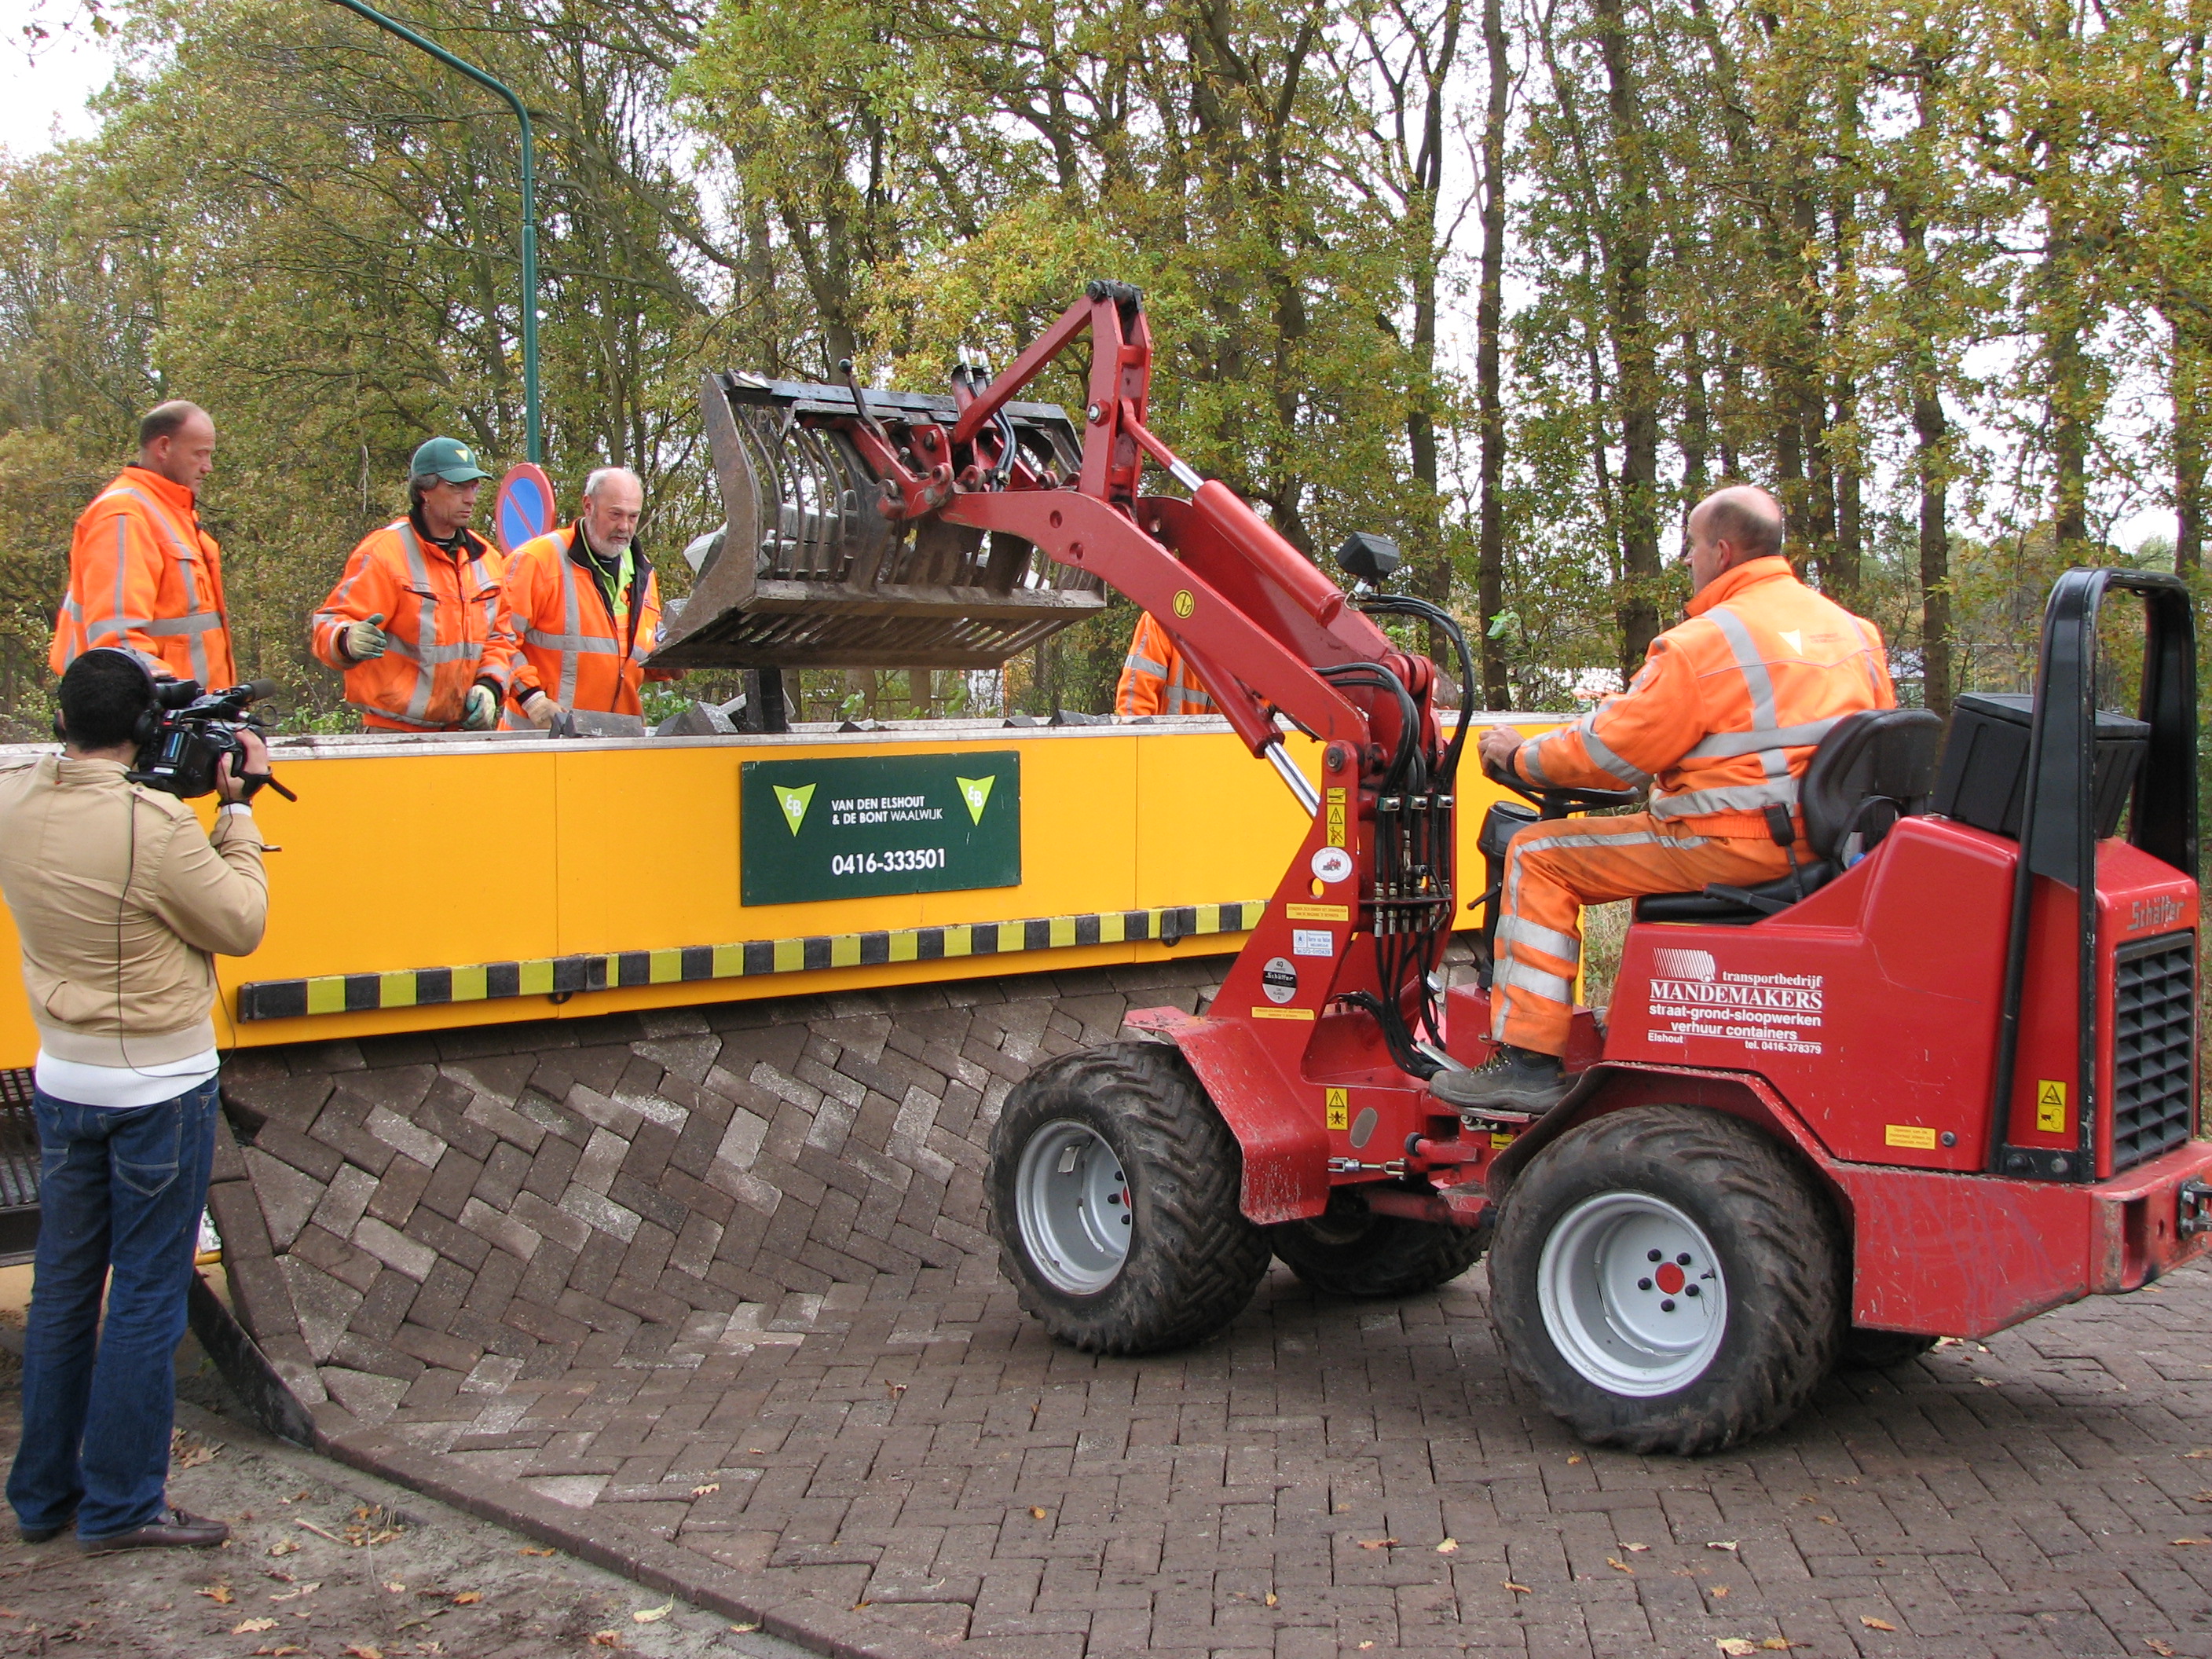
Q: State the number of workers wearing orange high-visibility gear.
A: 5